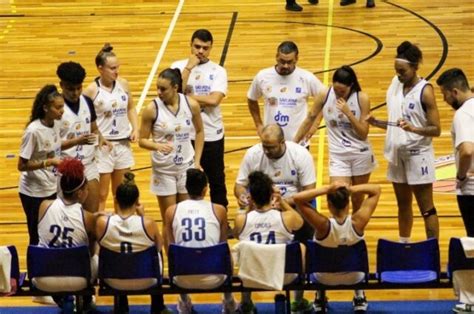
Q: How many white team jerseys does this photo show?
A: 10